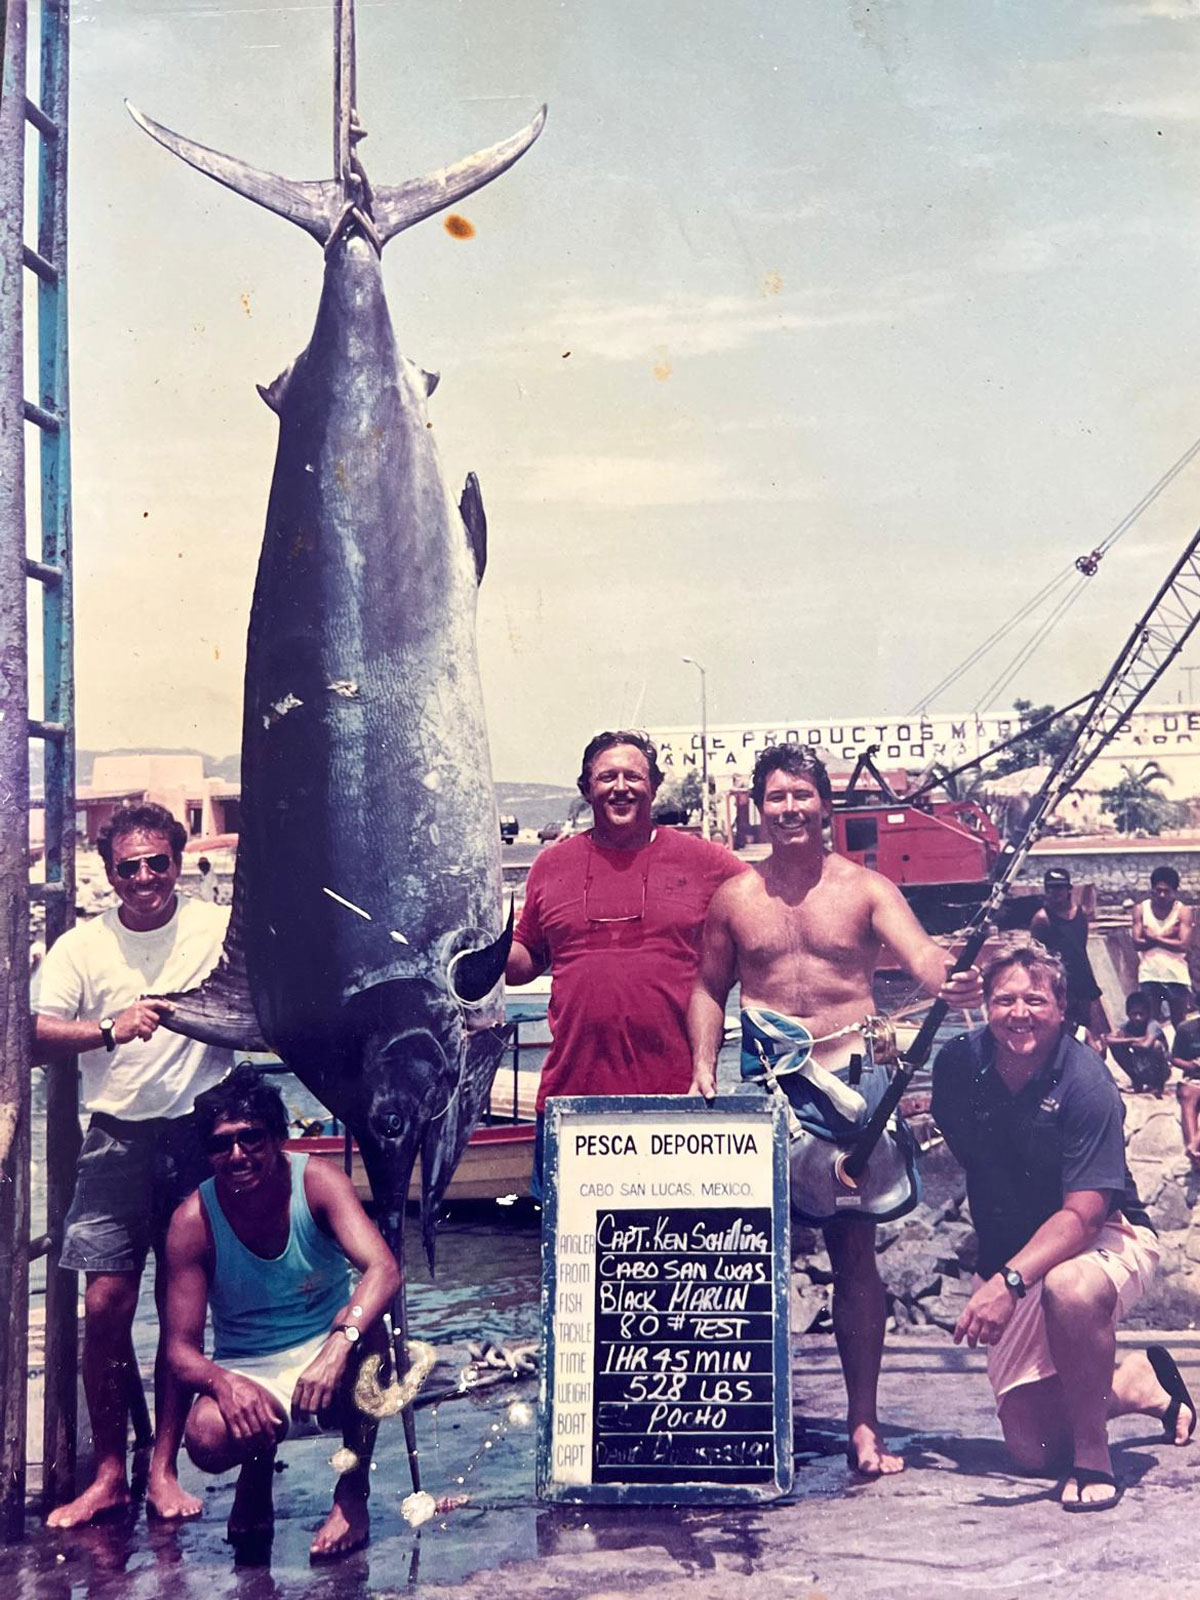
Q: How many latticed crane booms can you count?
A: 1